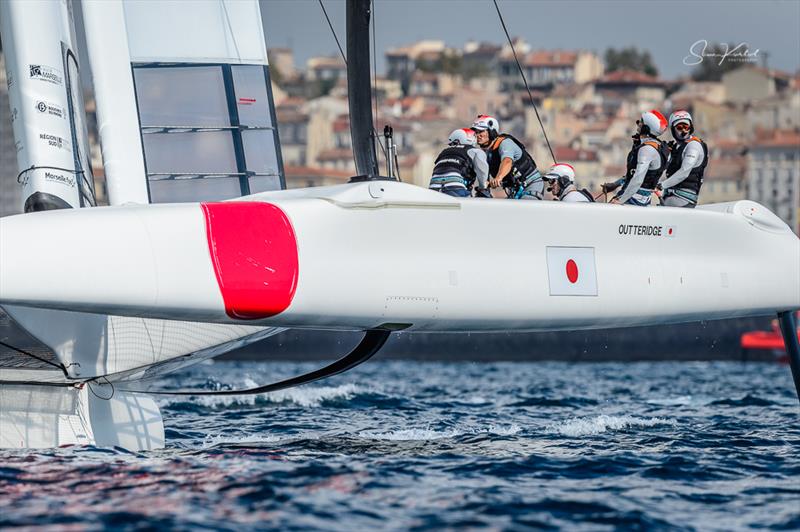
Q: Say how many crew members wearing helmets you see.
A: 5